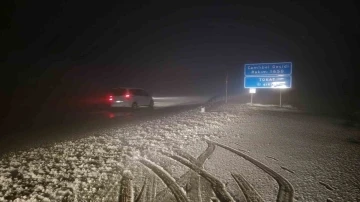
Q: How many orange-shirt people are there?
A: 0